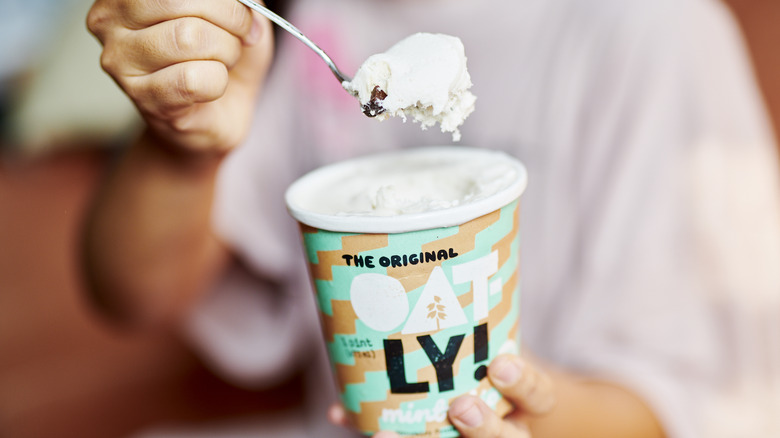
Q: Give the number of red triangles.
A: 0